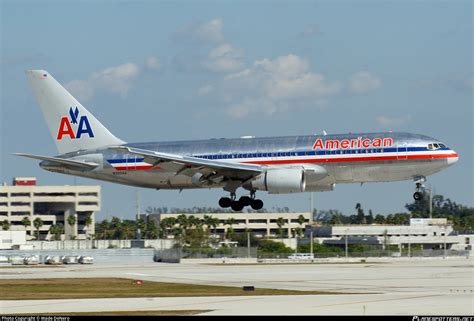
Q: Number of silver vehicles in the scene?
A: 1